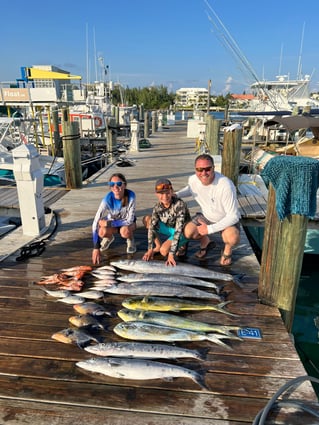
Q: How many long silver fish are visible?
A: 5